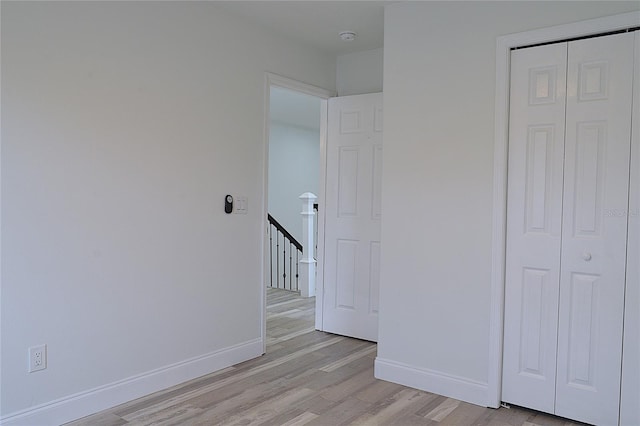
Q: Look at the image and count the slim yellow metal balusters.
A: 0